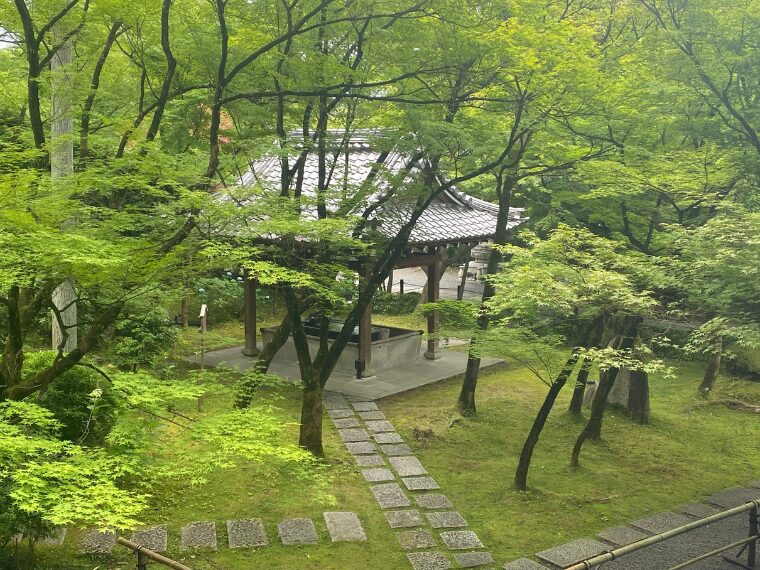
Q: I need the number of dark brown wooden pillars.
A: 3